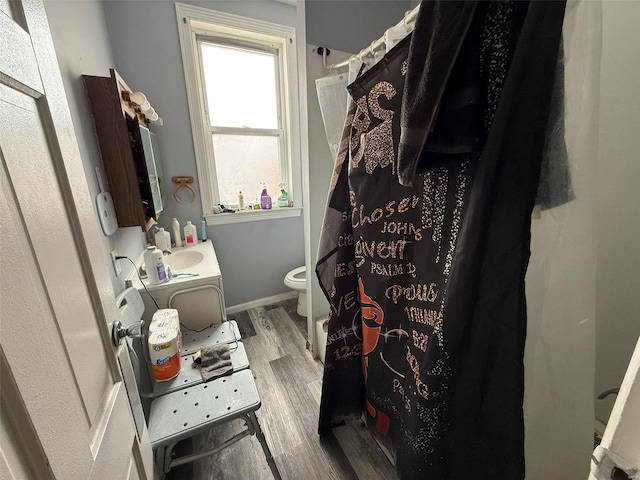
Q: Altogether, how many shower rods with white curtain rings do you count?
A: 1